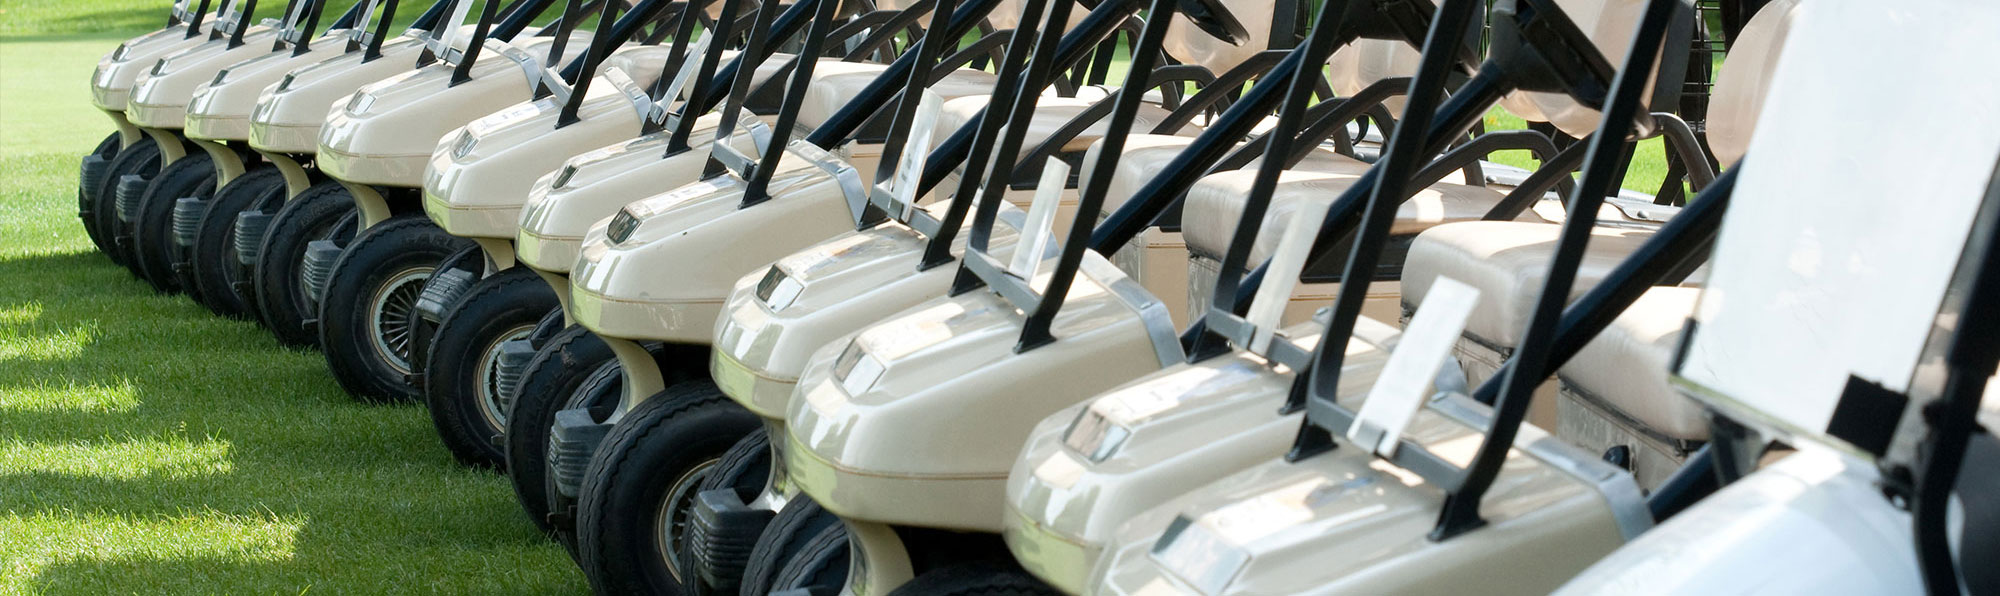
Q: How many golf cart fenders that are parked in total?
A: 13